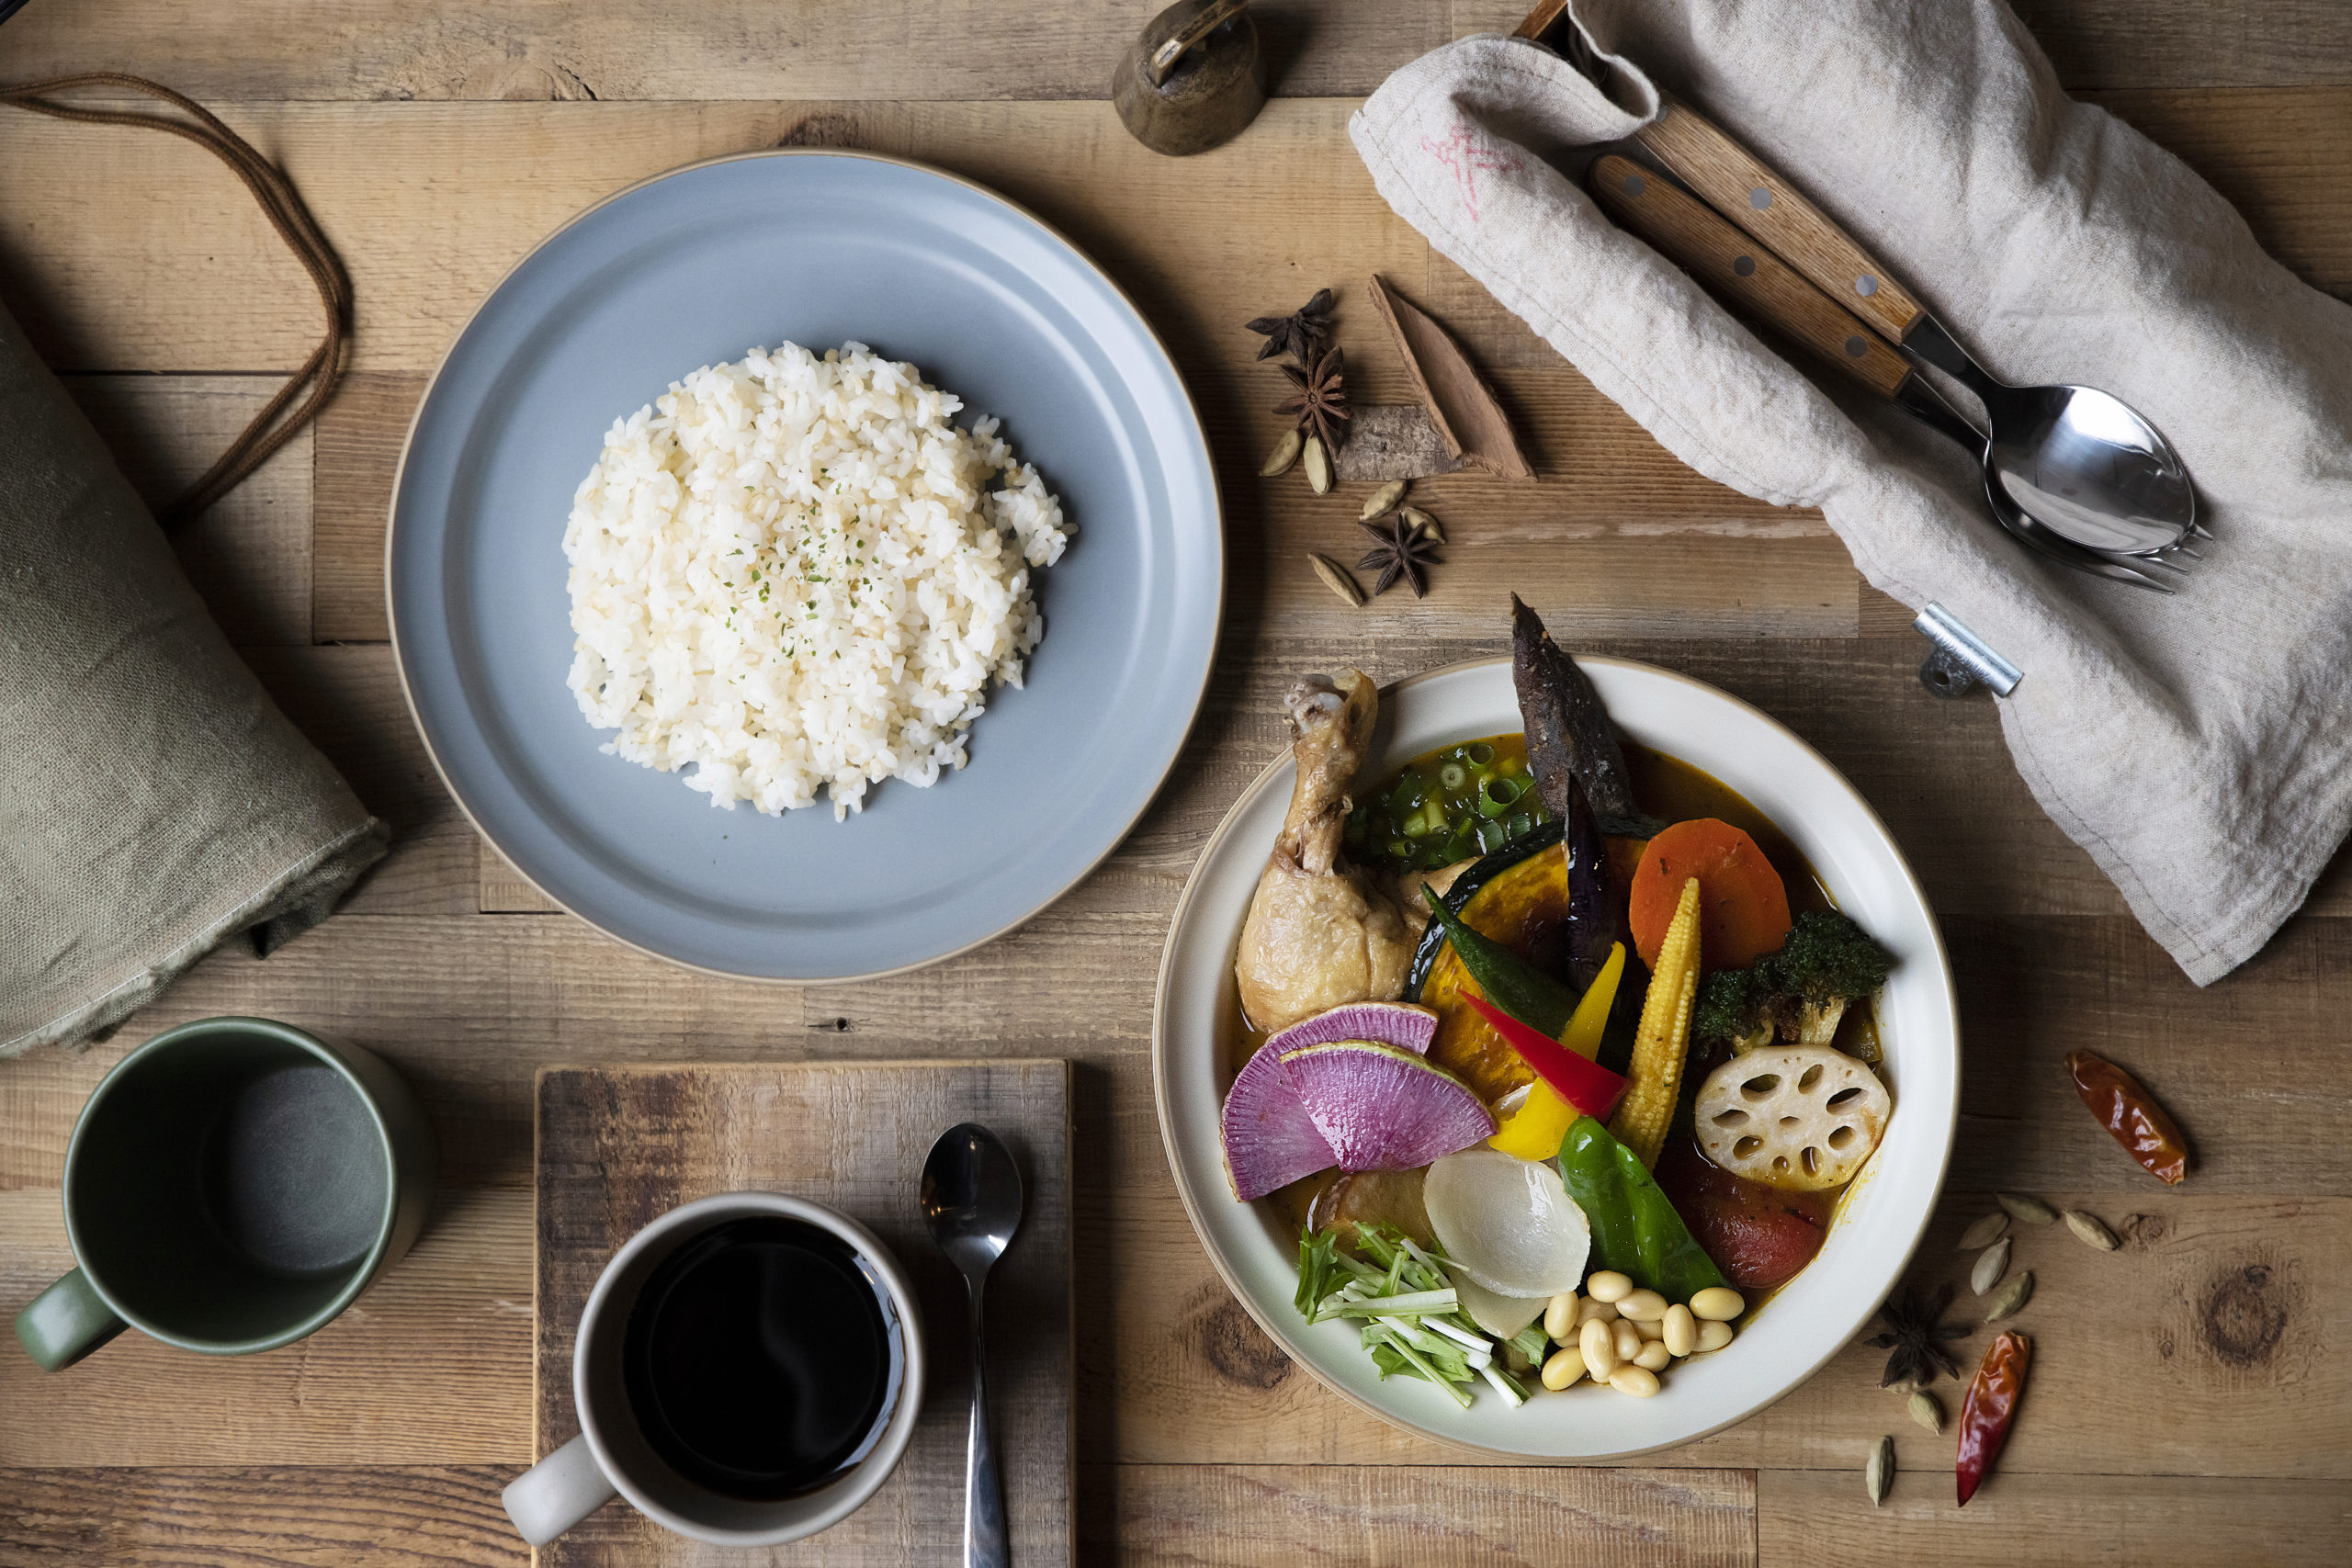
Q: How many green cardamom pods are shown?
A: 13